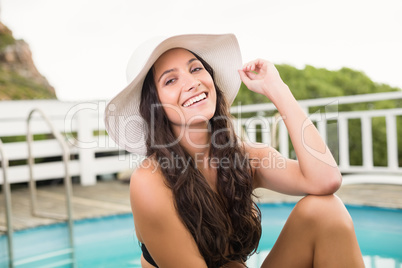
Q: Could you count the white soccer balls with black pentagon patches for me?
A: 0